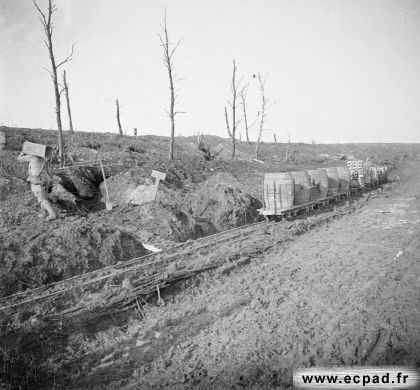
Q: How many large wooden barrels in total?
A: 5